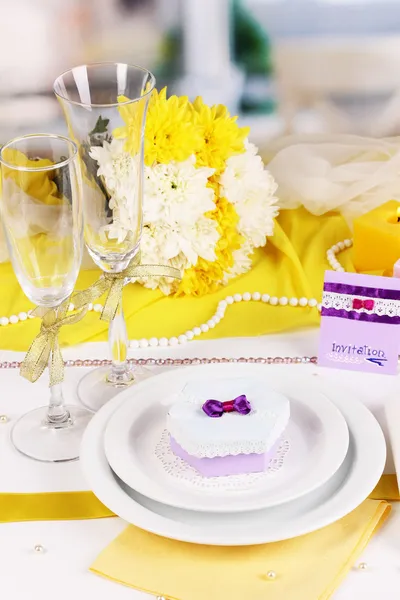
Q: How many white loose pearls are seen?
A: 5